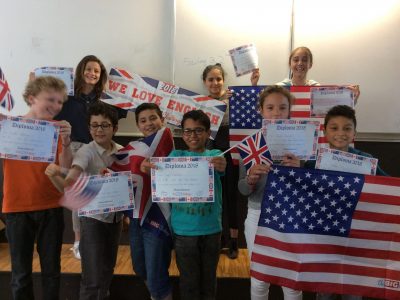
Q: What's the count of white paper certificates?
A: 8